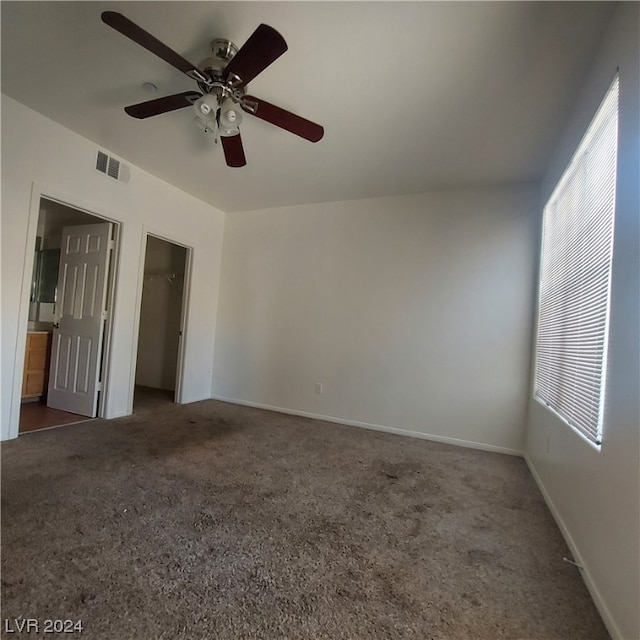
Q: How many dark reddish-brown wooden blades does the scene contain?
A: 5